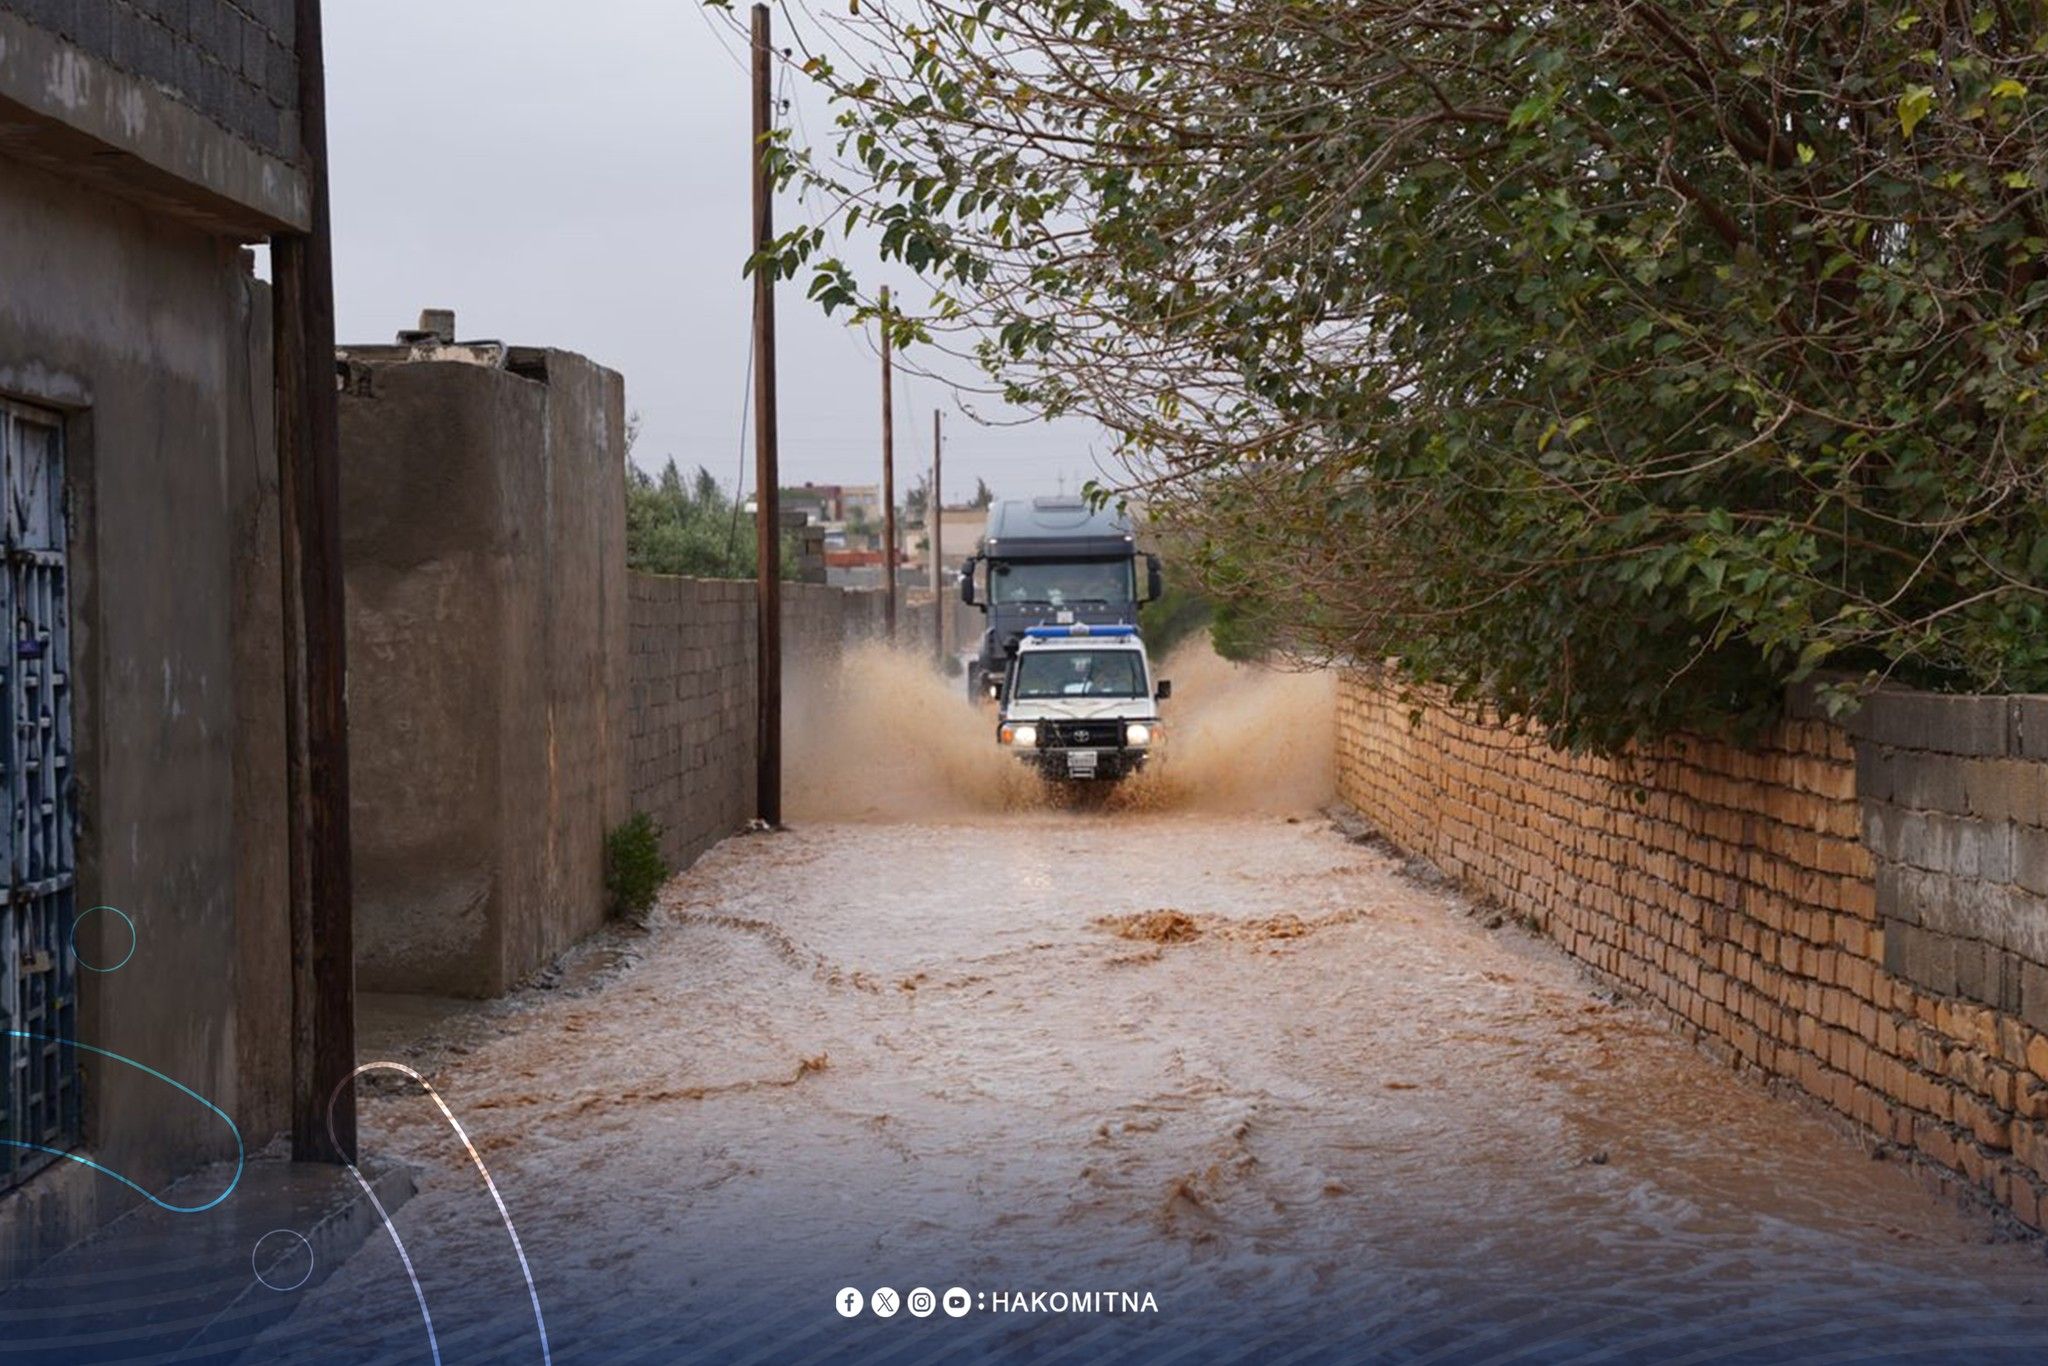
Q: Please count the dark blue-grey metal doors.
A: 1